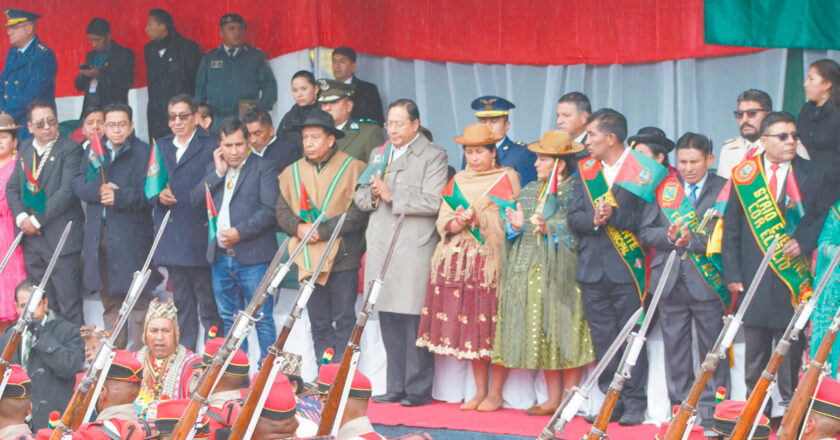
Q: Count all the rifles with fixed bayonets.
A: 13